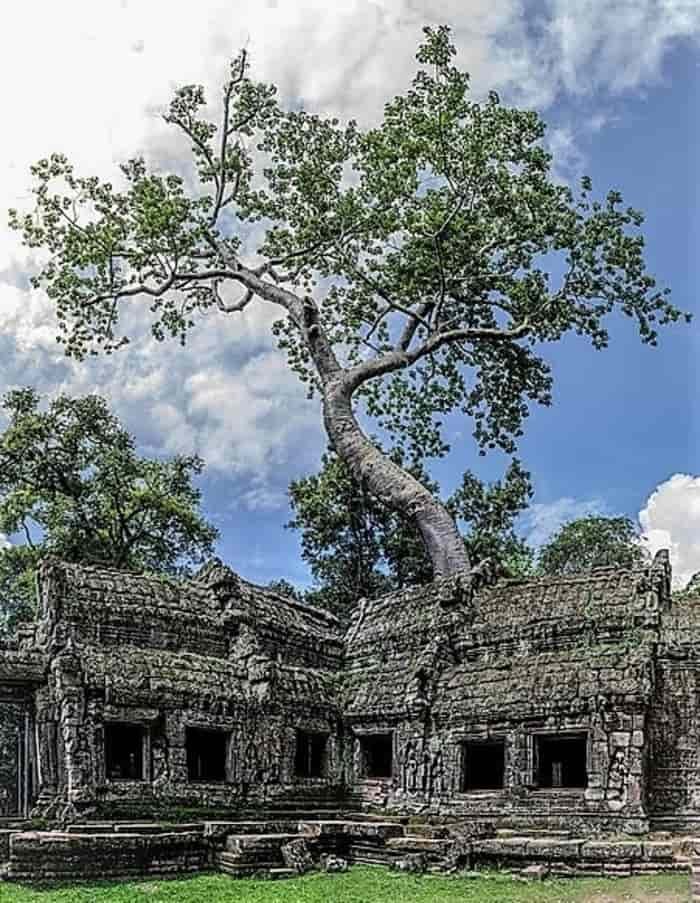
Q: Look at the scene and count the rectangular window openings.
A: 6